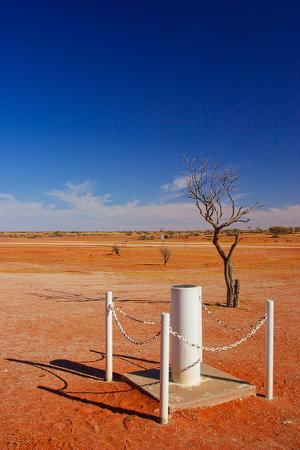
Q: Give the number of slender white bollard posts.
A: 3